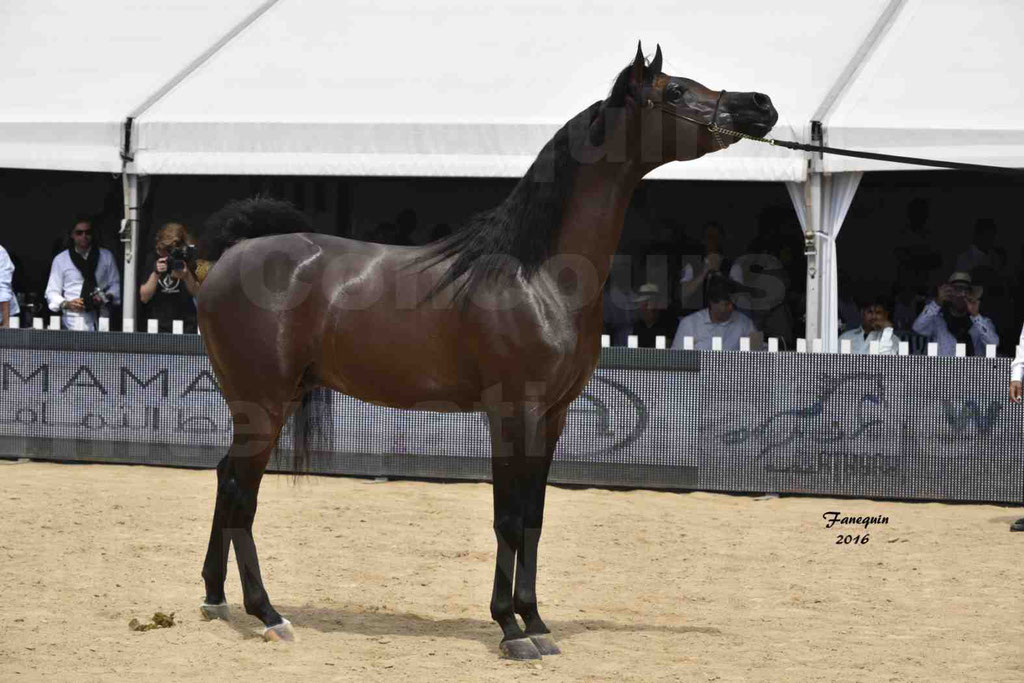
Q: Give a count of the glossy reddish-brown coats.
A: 1